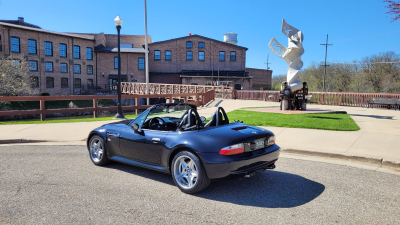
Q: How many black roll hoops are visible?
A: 2